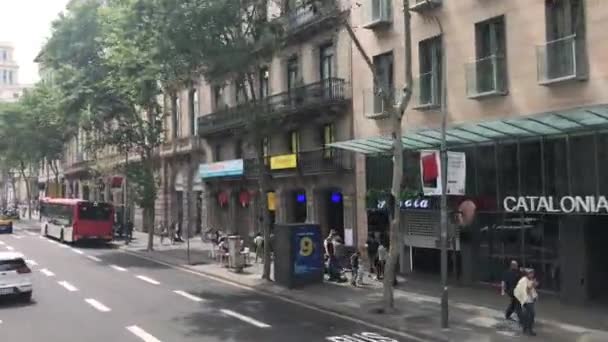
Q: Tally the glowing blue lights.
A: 2